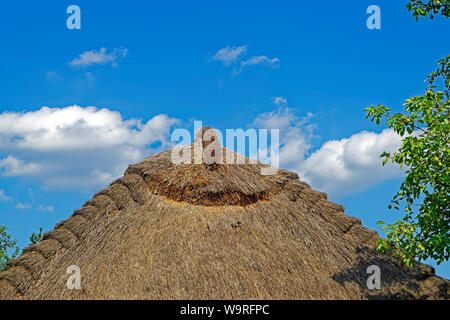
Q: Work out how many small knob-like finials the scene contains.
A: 1